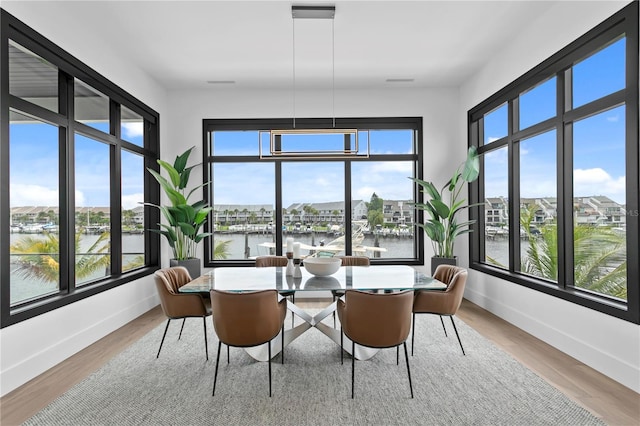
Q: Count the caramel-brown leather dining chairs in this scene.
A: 6